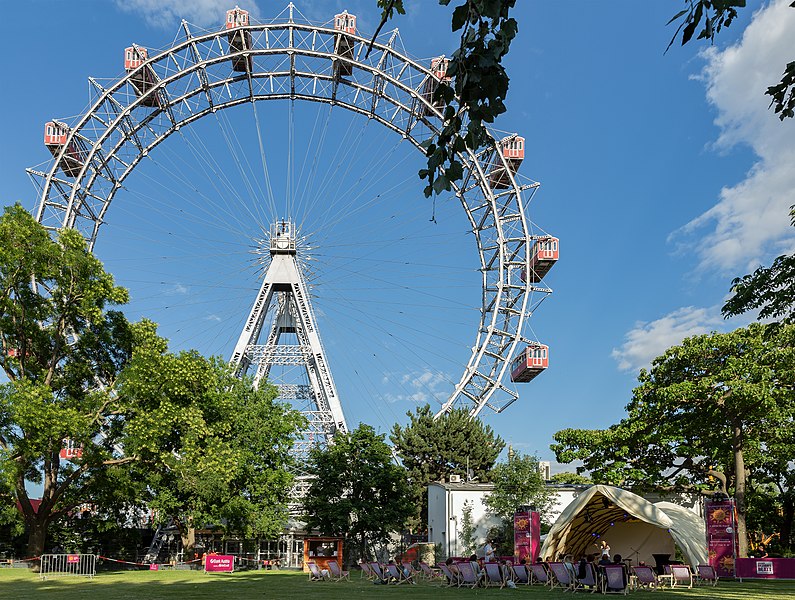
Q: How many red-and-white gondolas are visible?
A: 10